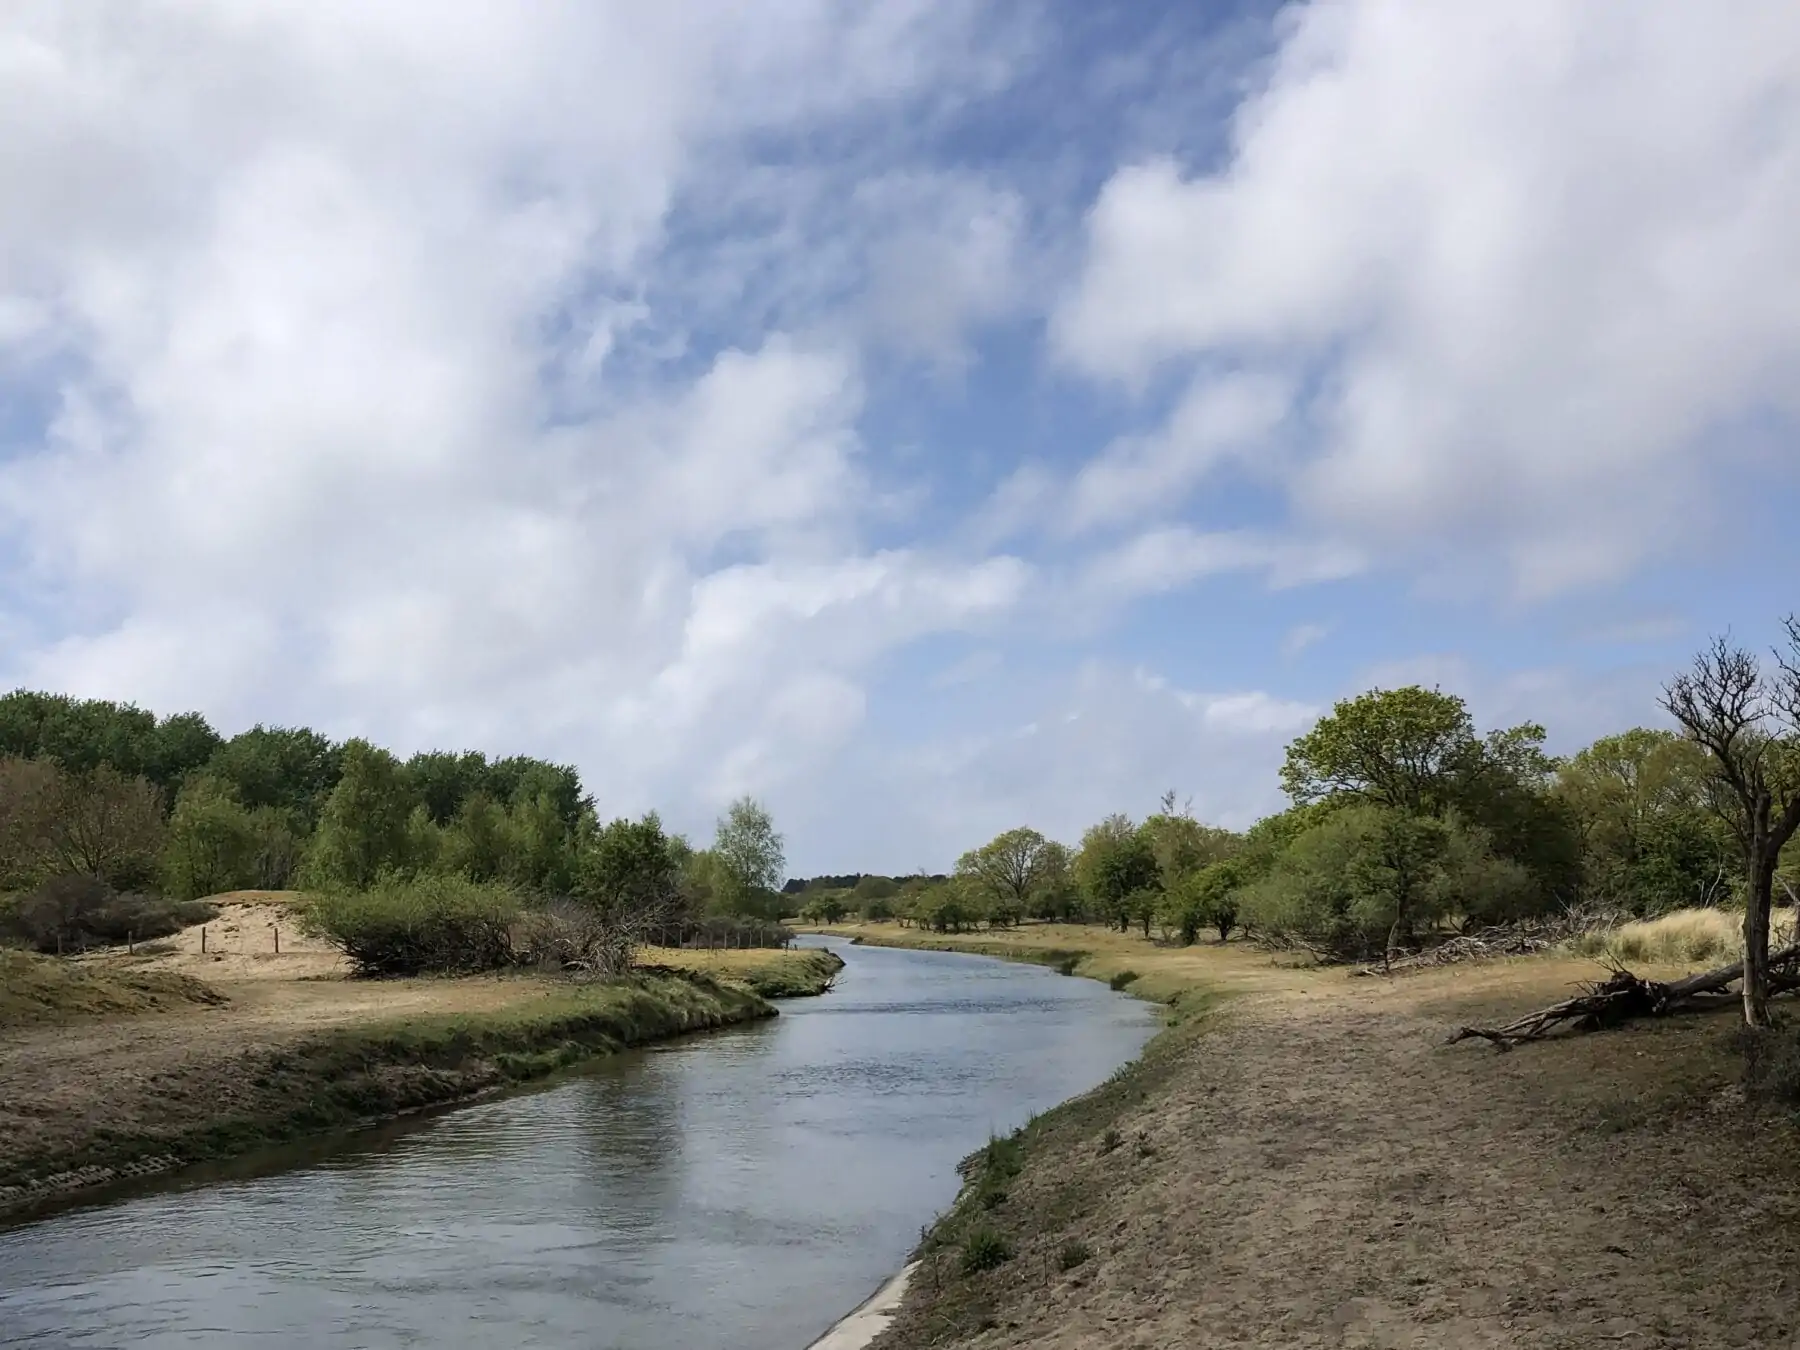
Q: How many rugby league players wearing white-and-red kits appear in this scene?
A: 0